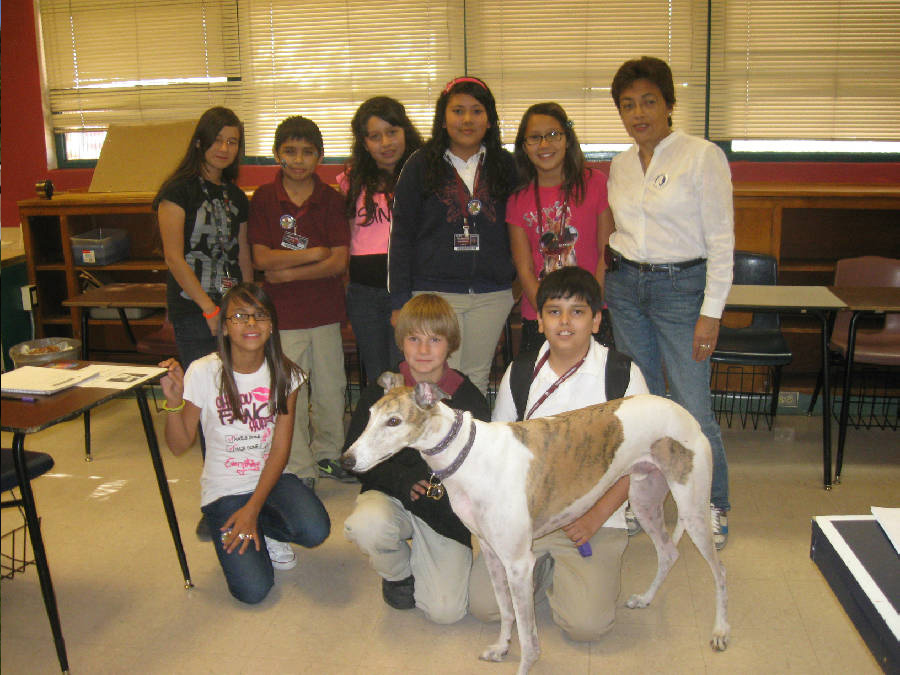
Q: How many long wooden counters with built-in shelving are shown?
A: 1